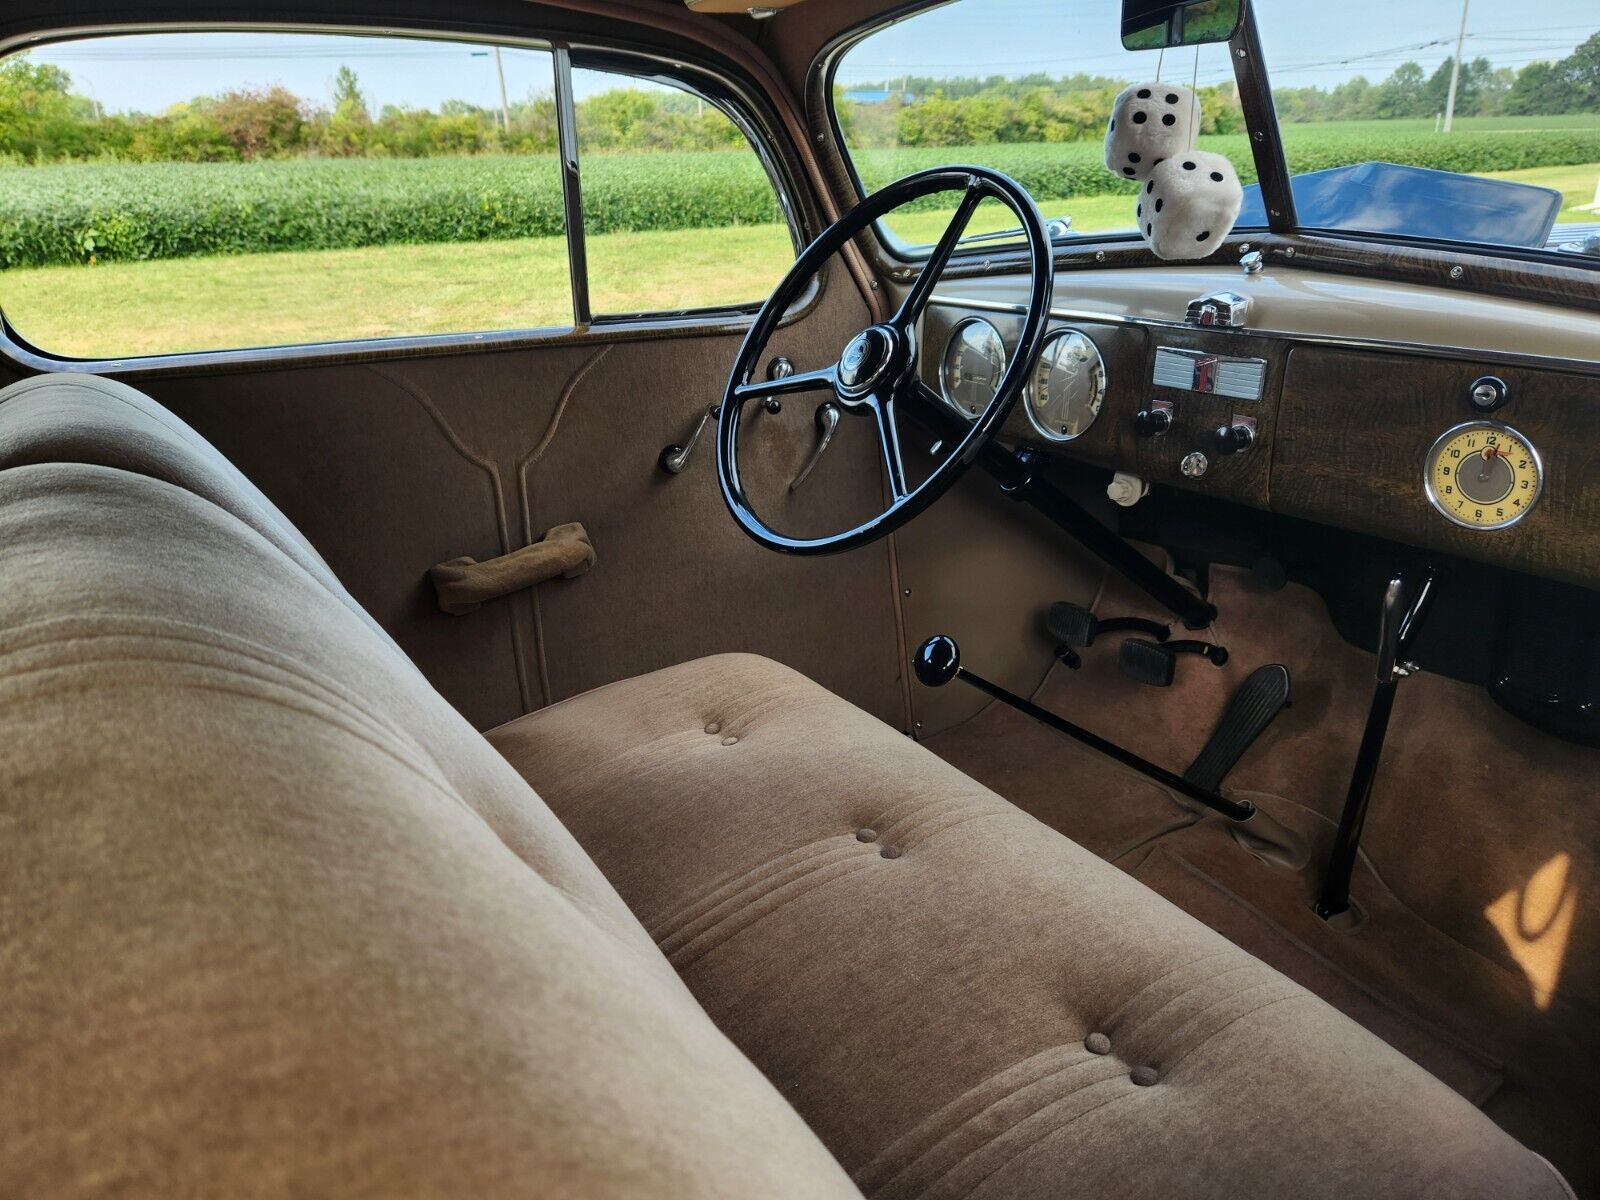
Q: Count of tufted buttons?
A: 6